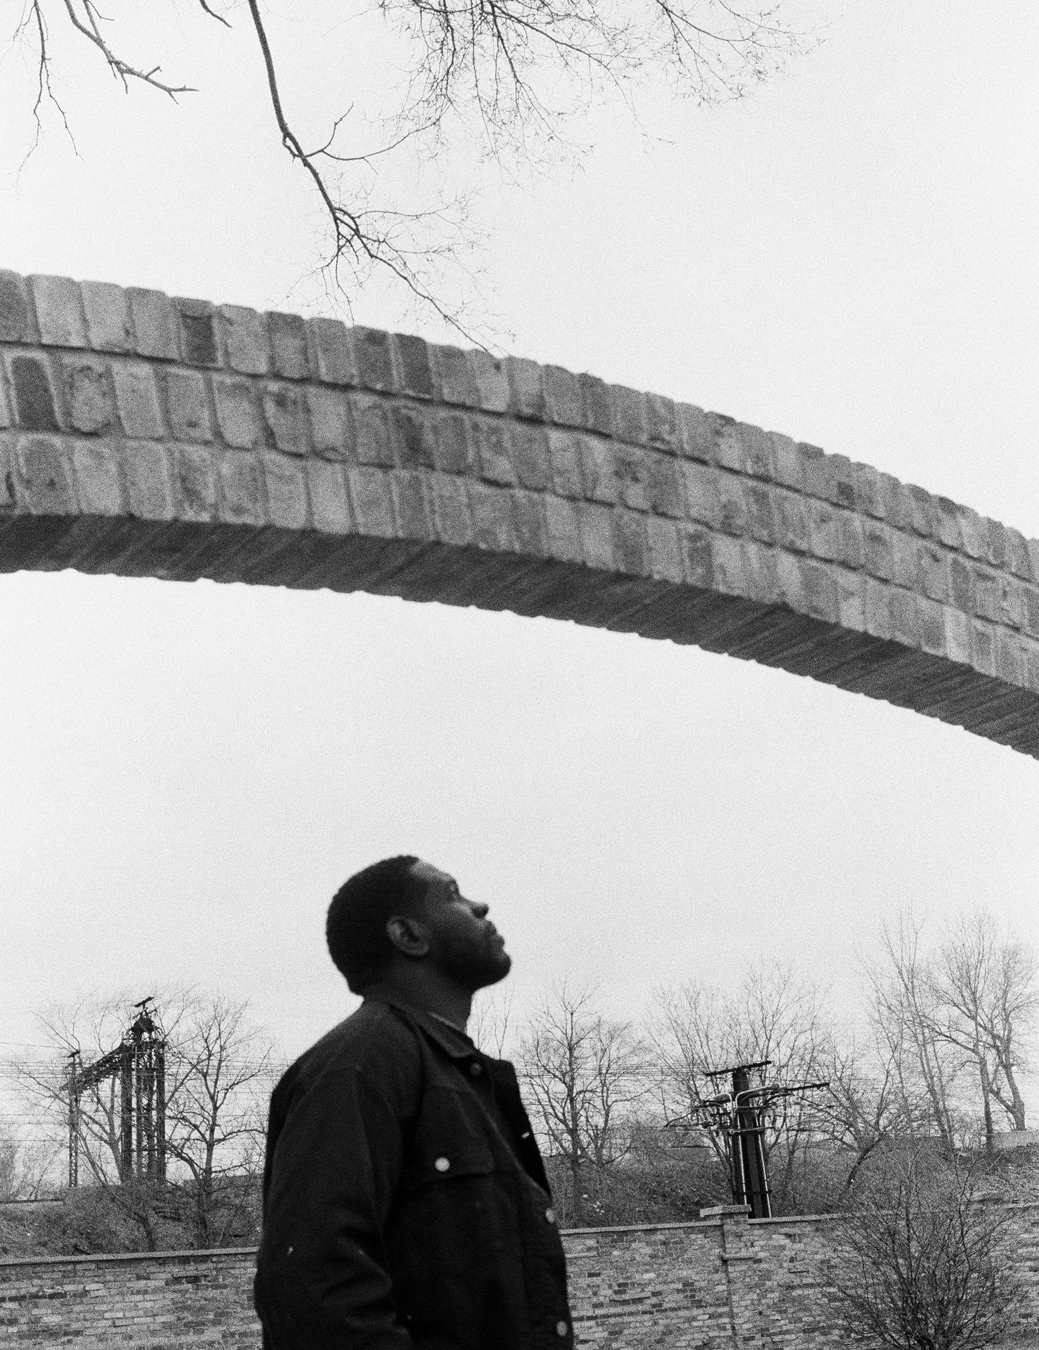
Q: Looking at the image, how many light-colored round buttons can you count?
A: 3